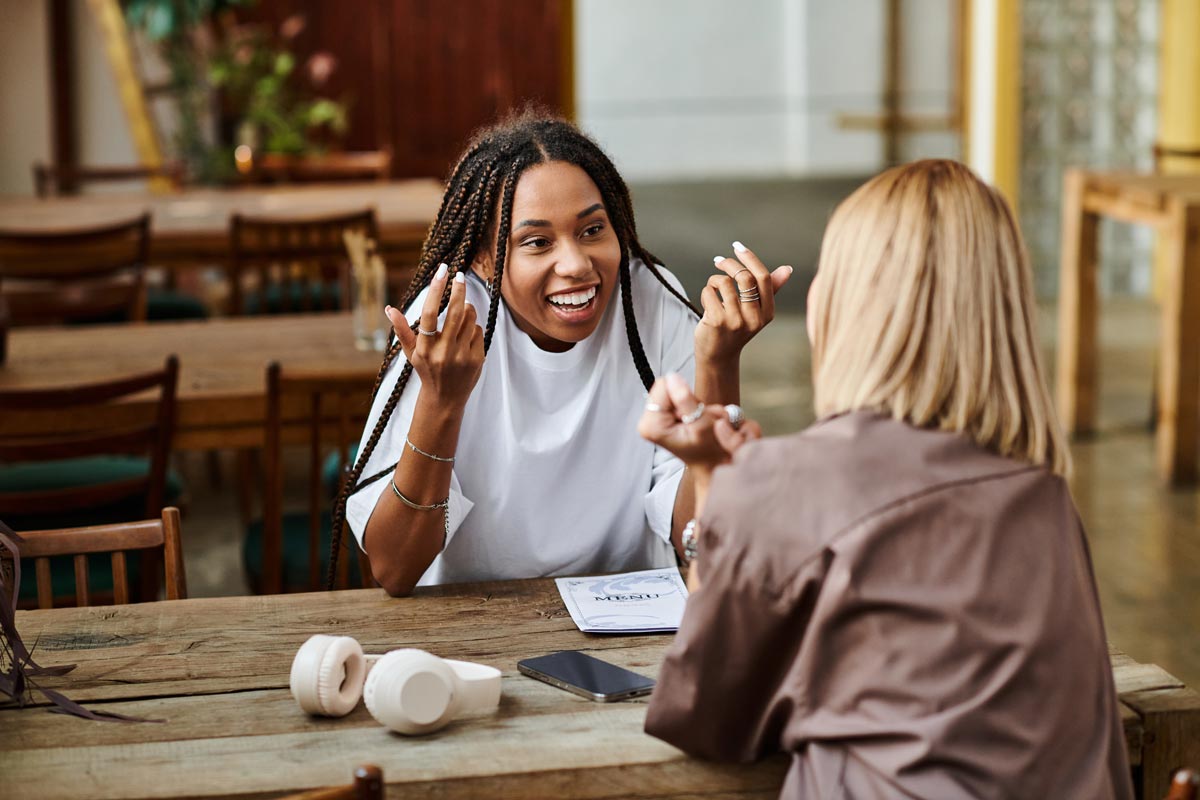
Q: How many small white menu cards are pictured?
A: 1